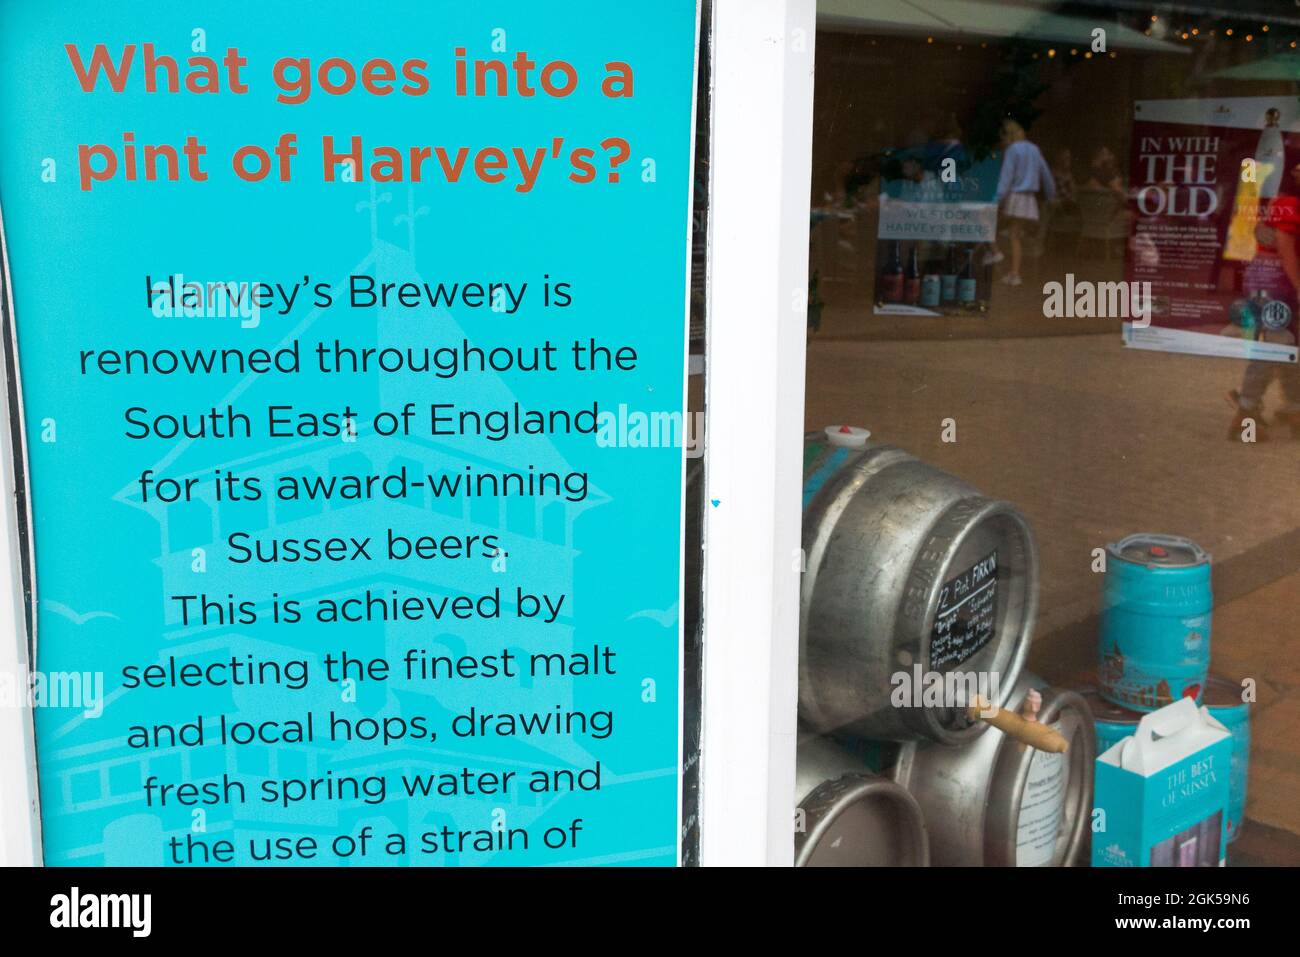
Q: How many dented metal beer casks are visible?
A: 3